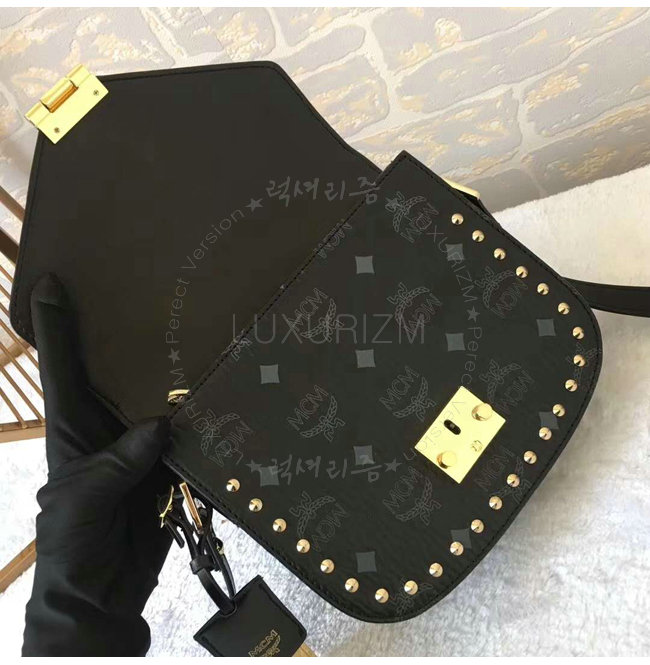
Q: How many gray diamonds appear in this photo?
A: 11